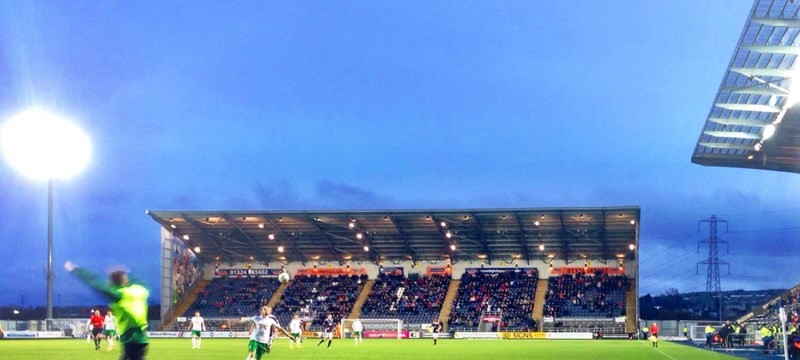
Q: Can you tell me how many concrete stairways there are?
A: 6